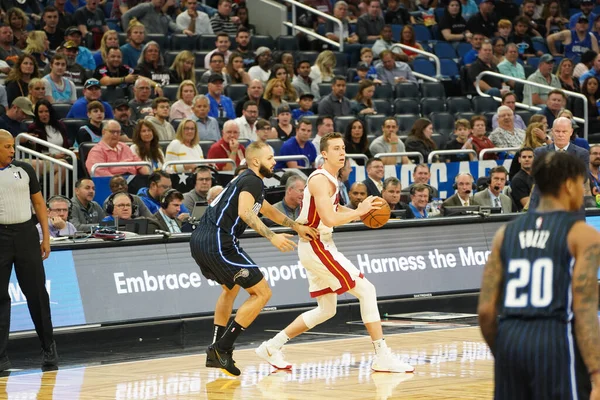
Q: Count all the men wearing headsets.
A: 7